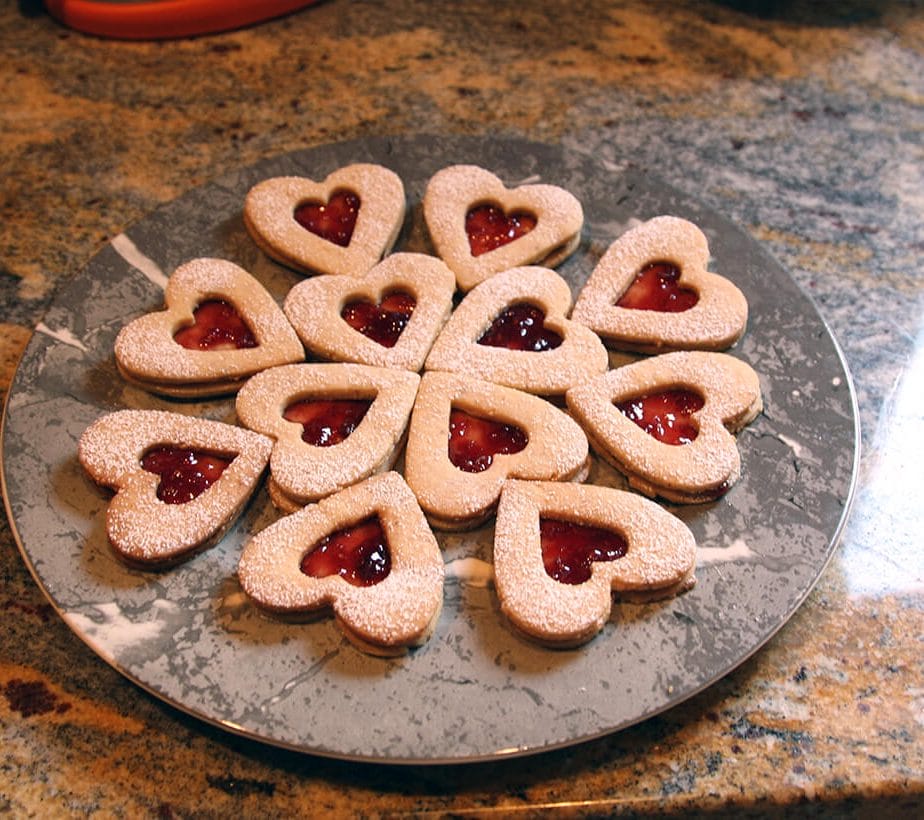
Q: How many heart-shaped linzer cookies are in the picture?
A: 12